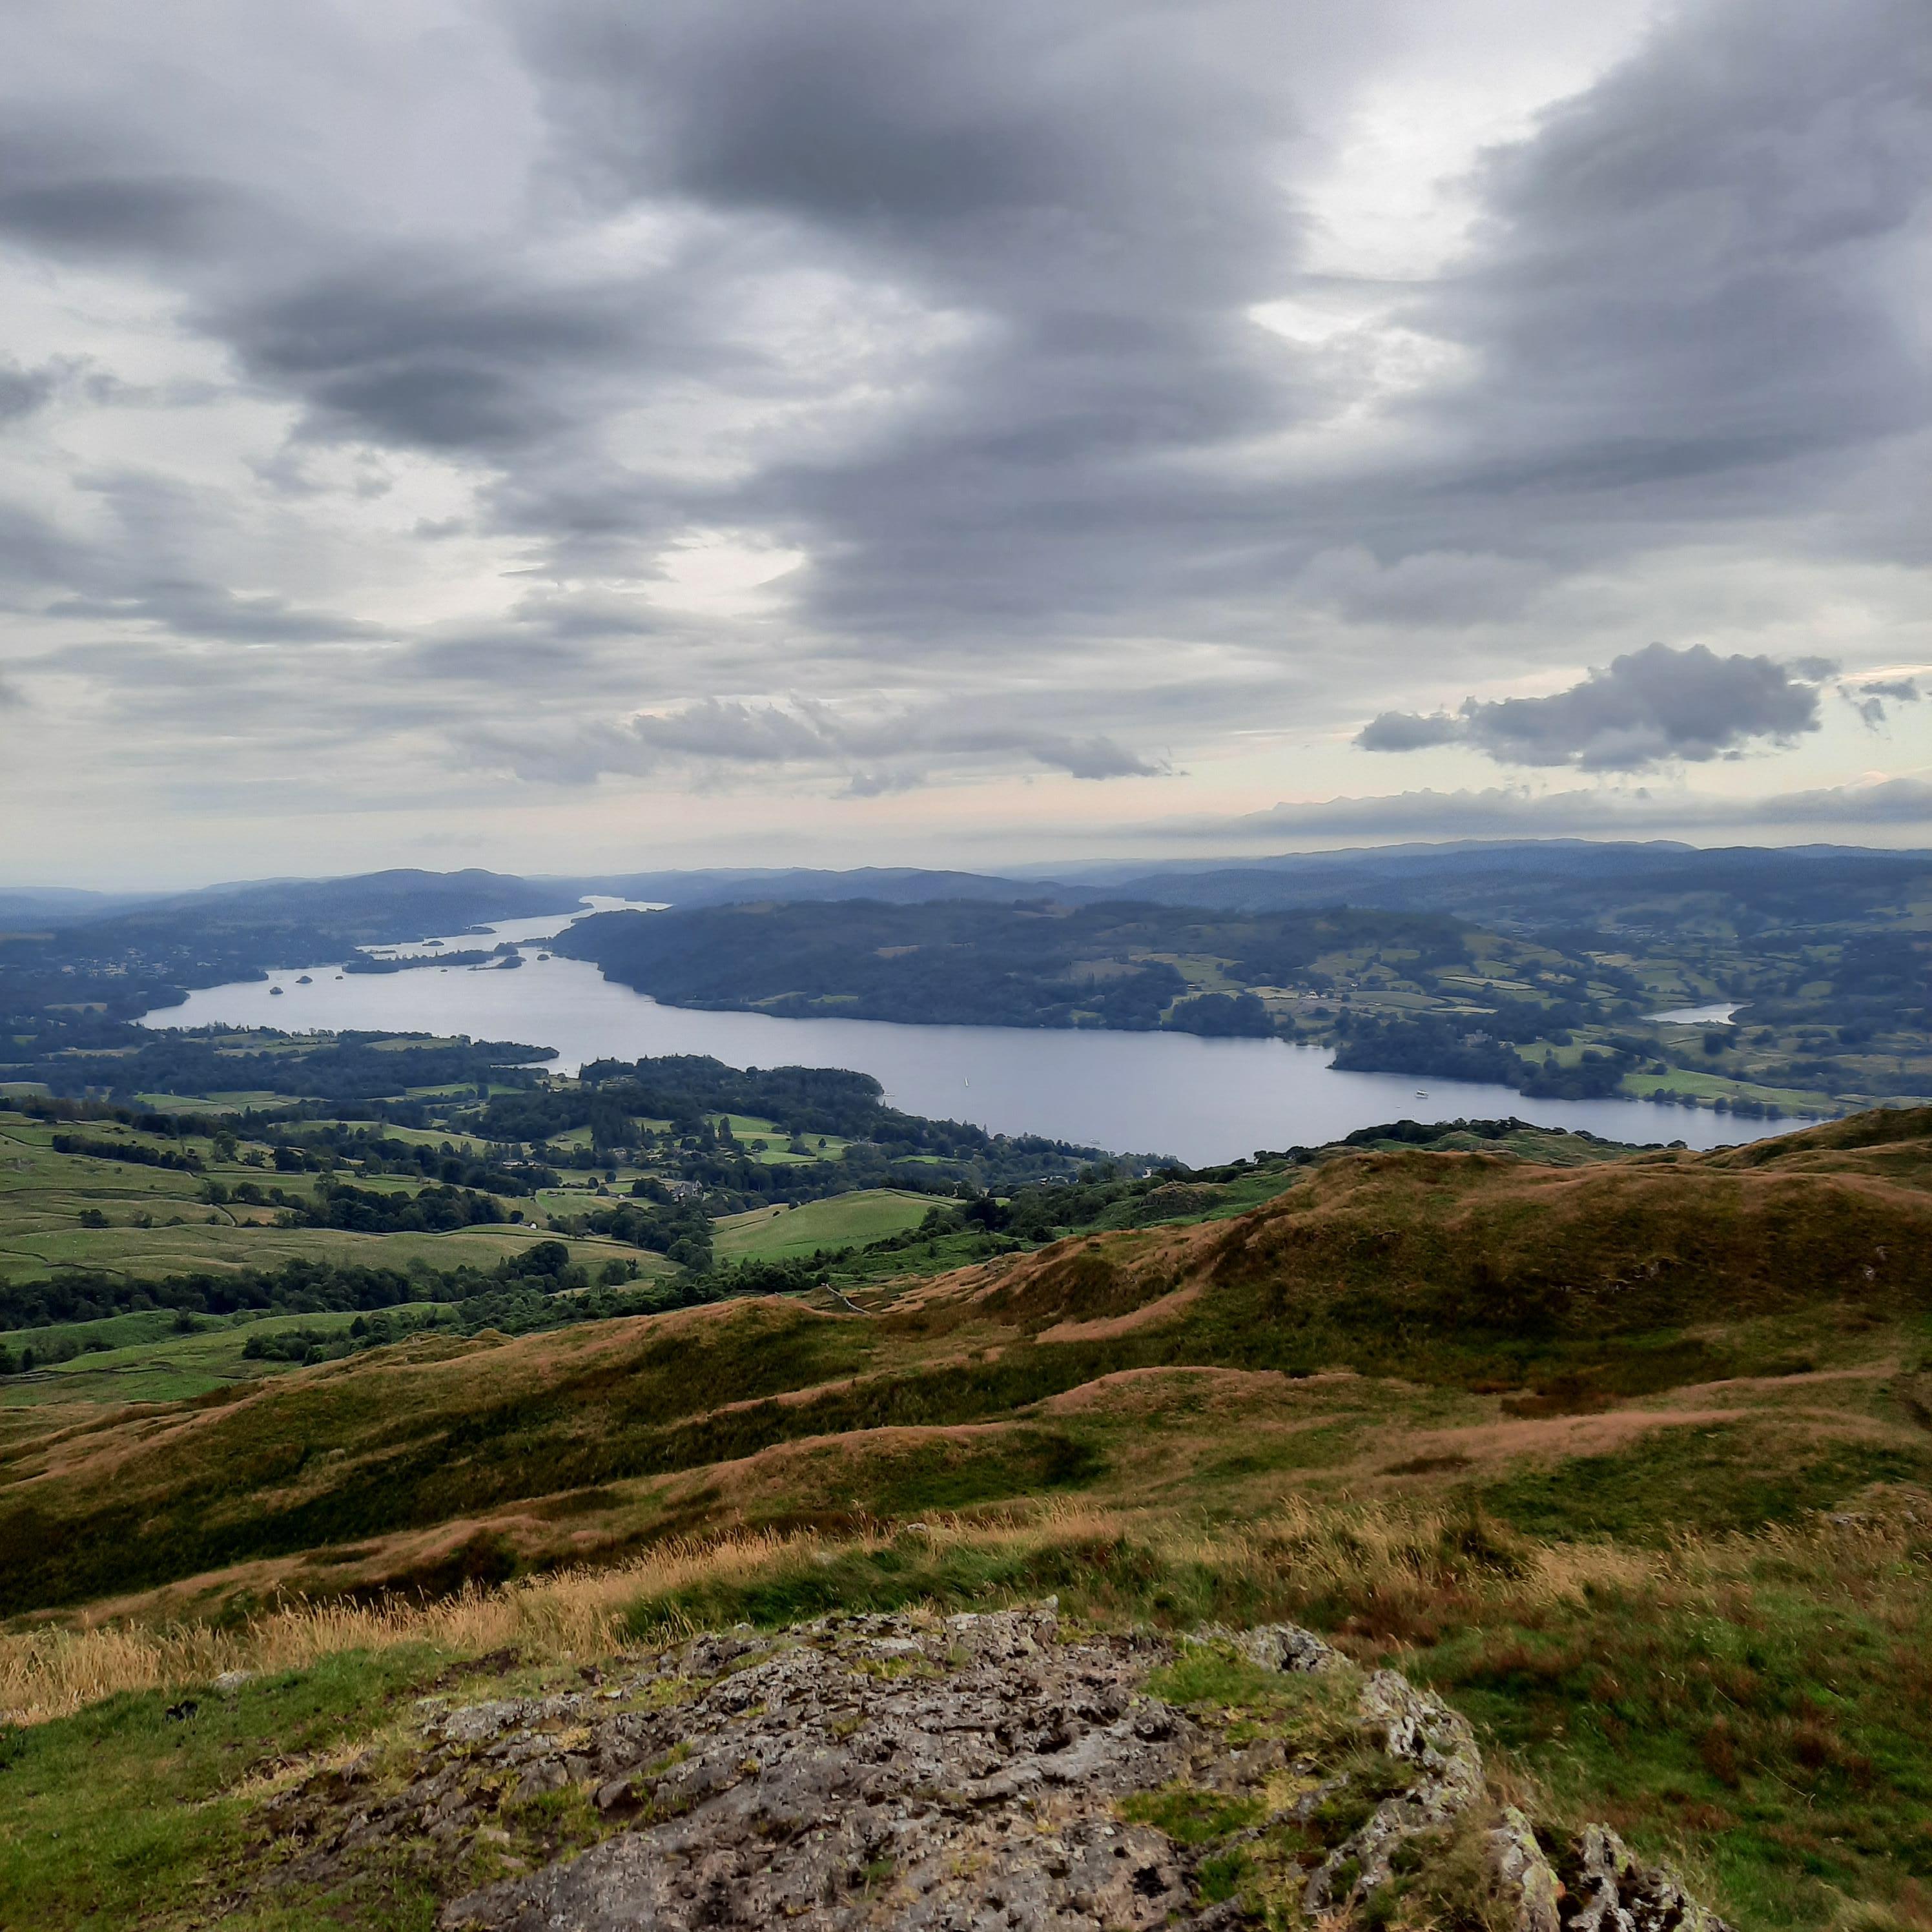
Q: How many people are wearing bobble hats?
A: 0